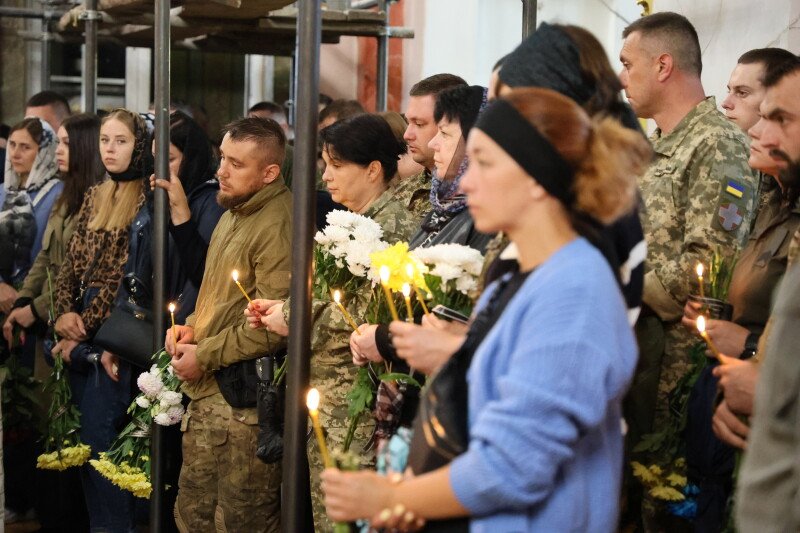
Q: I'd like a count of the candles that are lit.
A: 9